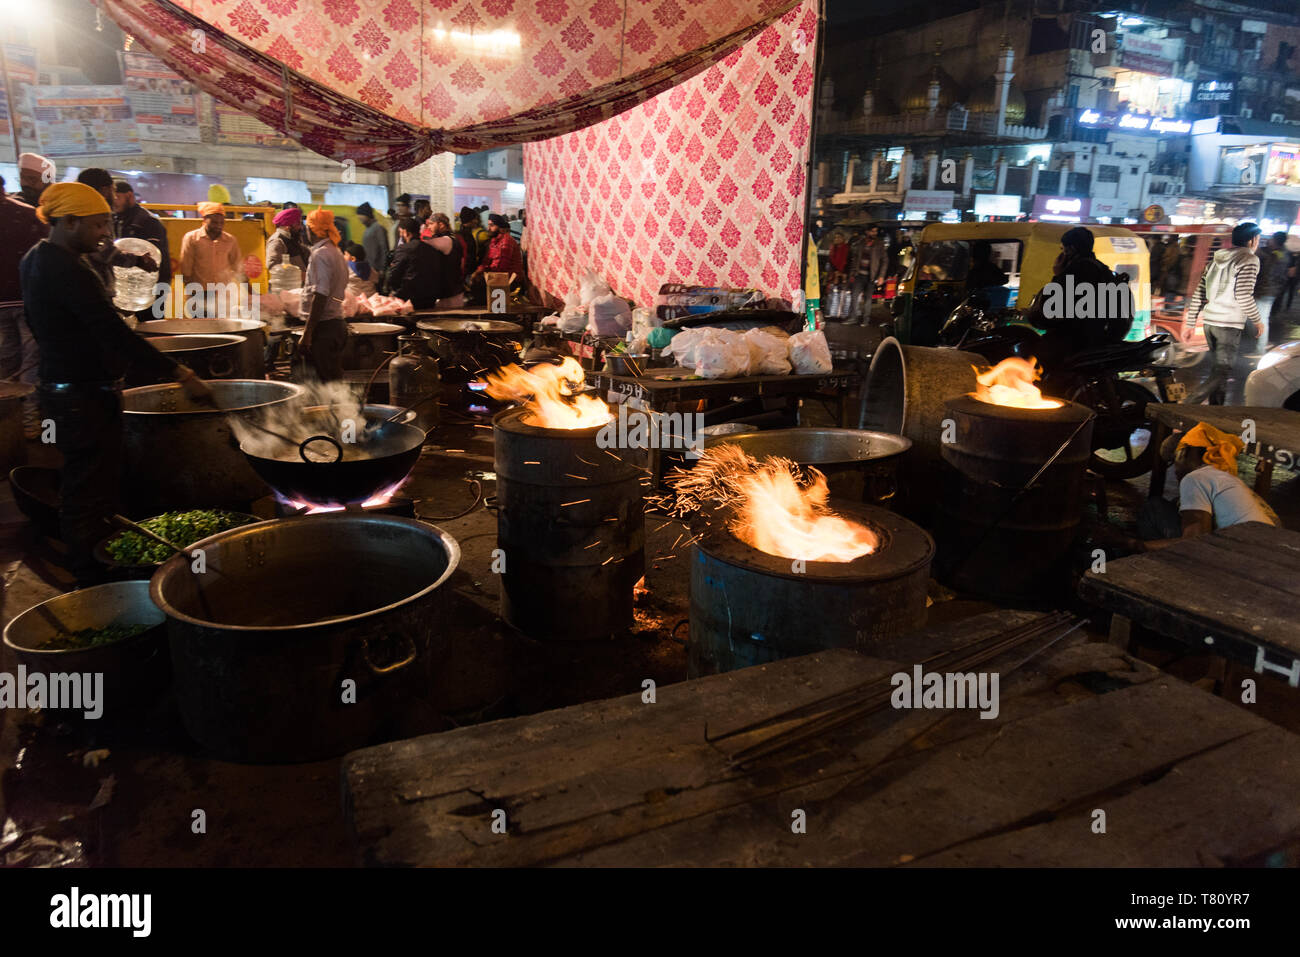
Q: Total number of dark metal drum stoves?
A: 3